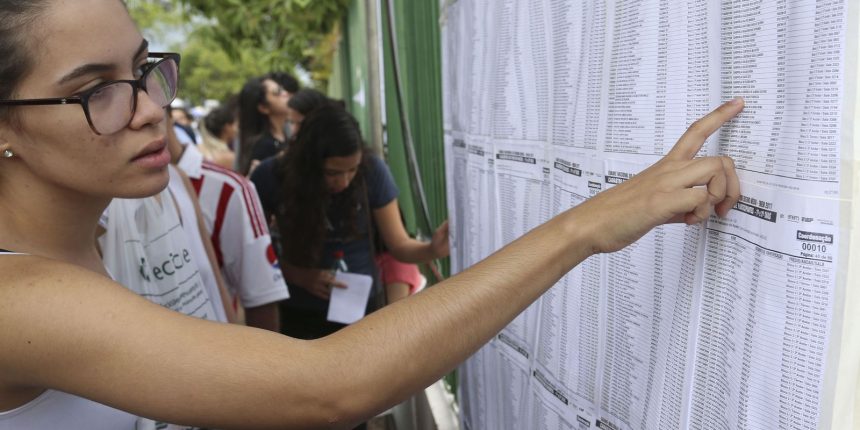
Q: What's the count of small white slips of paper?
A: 1